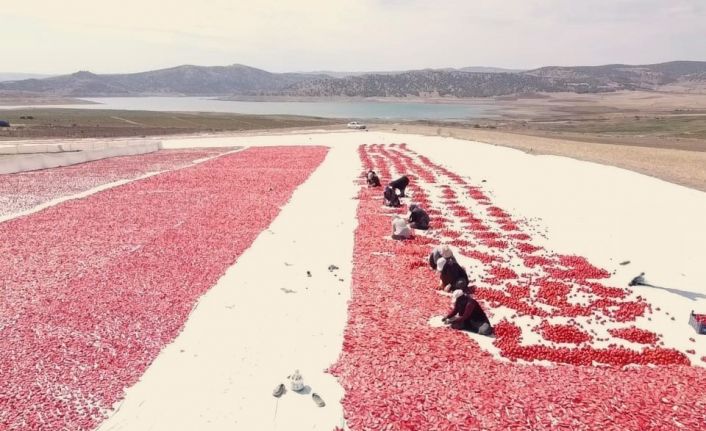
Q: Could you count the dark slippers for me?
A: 2